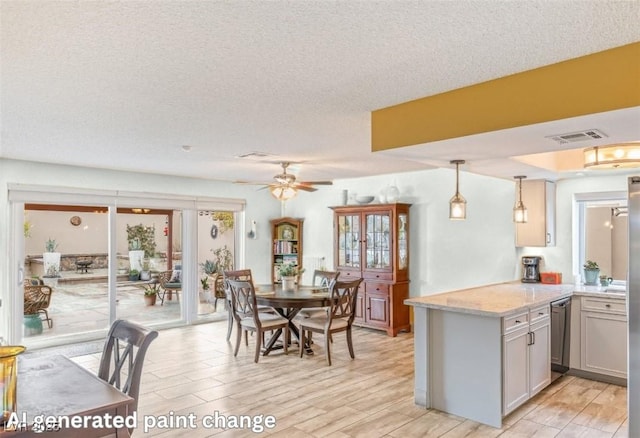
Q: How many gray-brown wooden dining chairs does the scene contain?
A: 5